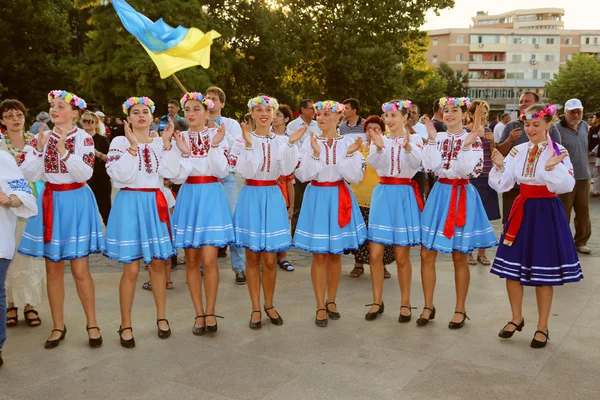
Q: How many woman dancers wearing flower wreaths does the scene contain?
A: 8